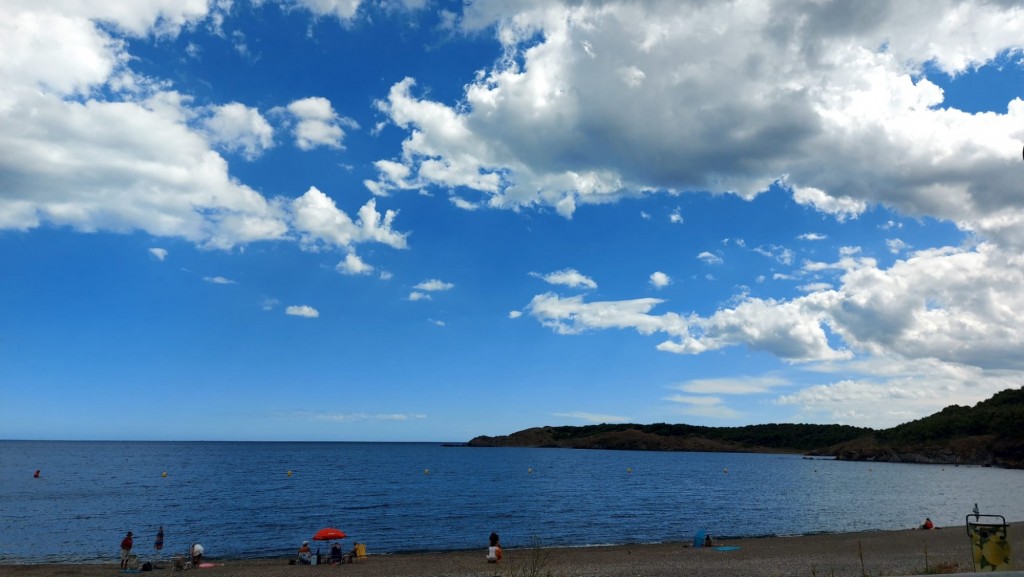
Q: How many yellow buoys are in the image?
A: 6